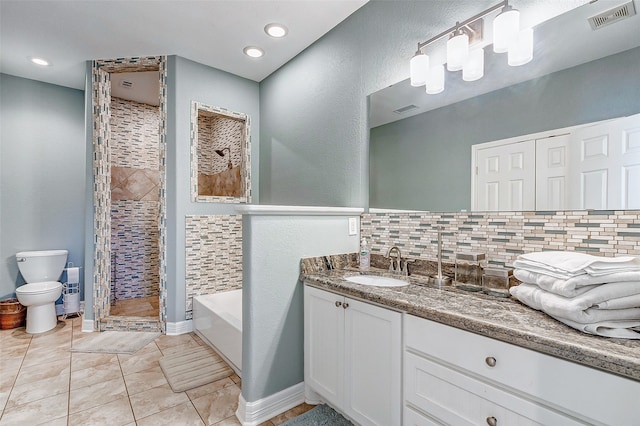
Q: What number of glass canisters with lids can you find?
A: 2